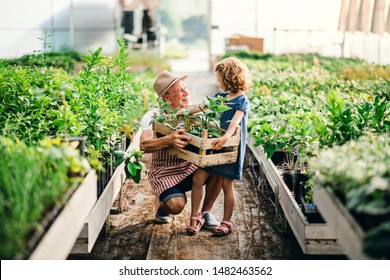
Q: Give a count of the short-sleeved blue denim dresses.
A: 1